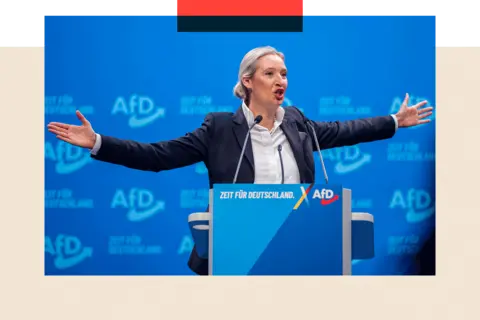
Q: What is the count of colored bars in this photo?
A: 2